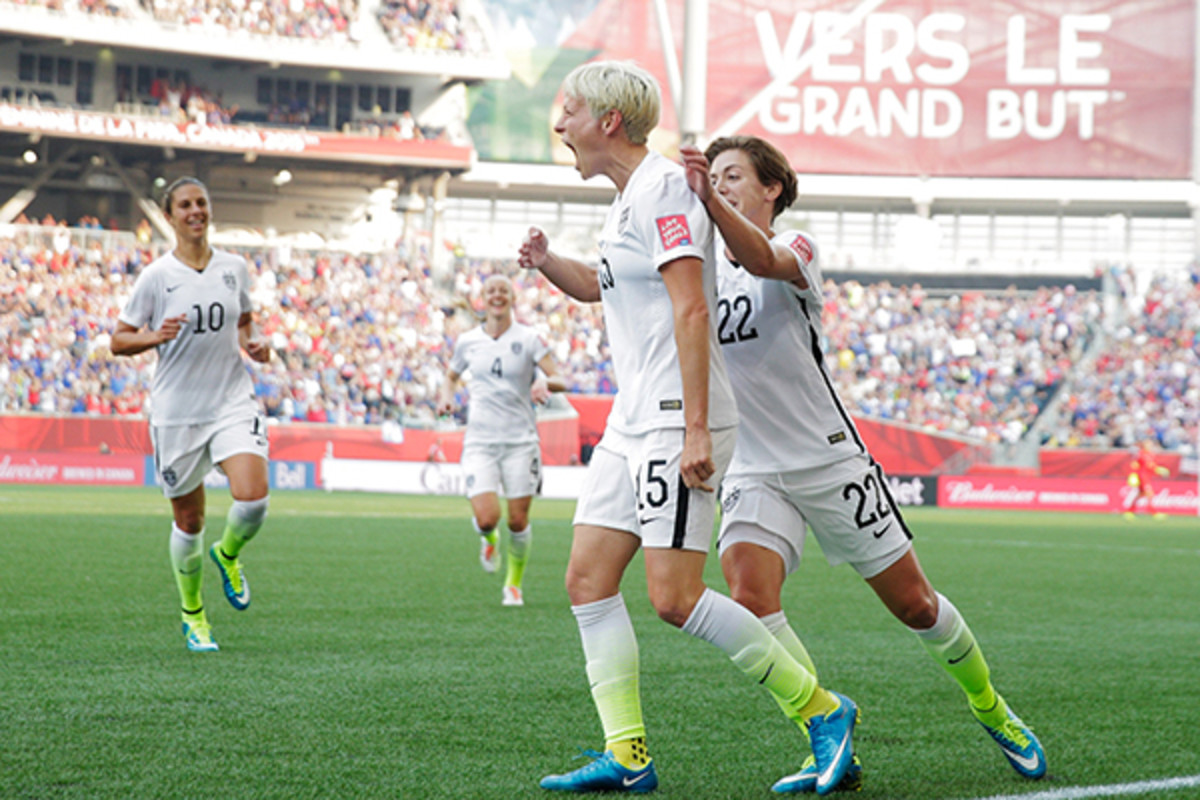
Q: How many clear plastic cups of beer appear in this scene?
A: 0